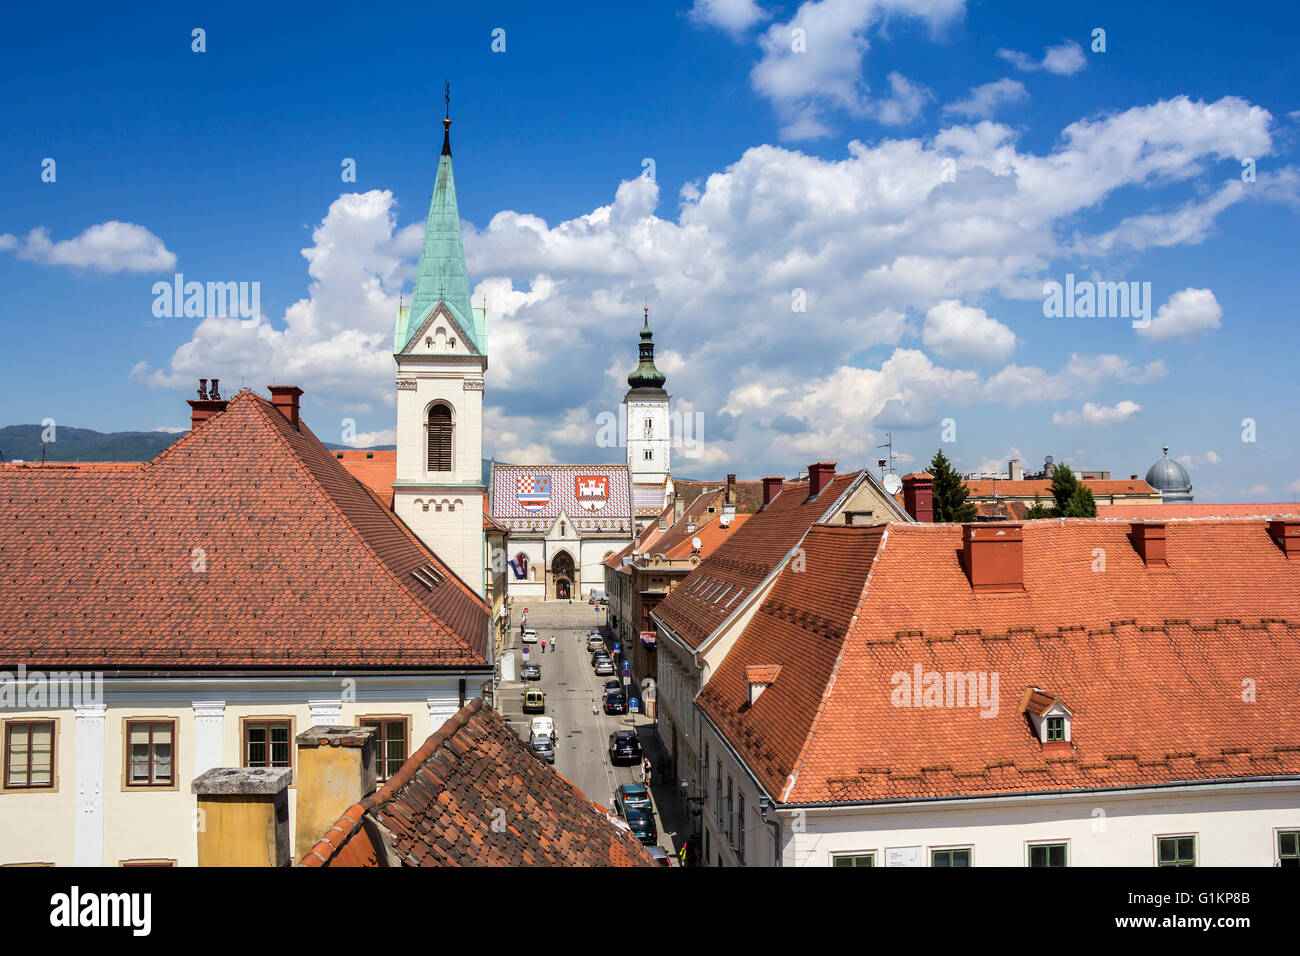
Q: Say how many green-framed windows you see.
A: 6